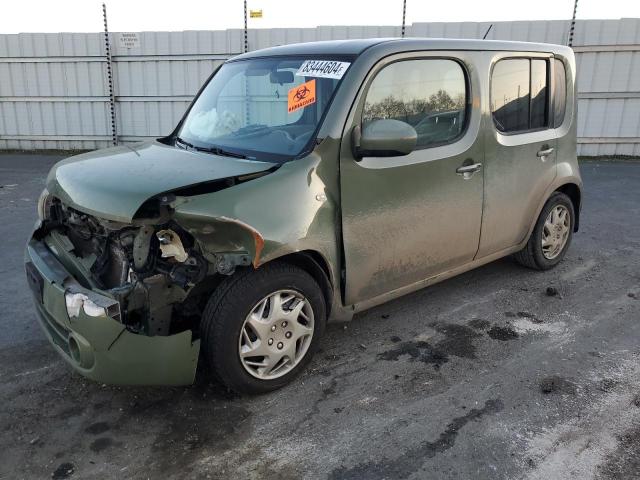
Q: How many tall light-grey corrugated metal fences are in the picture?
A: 1